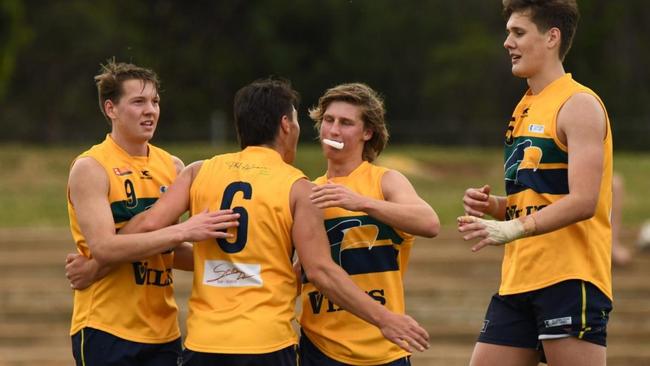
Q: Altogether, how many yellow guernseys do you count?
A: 4